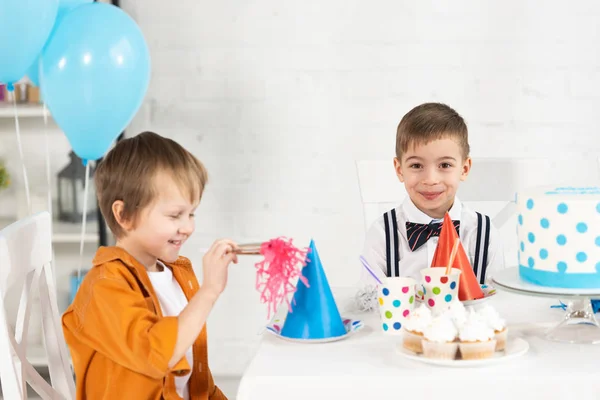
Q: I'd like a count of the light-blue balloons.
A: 3